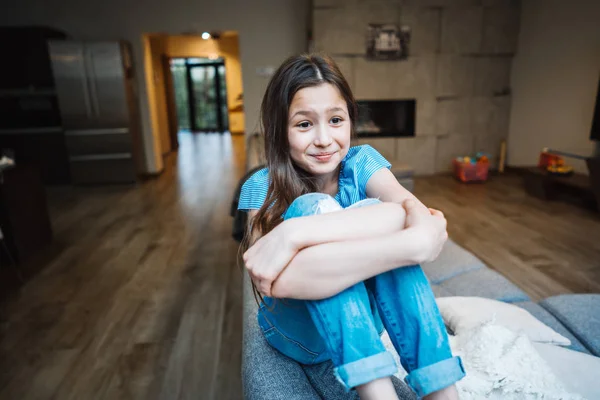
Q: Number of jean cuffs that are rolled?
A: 2